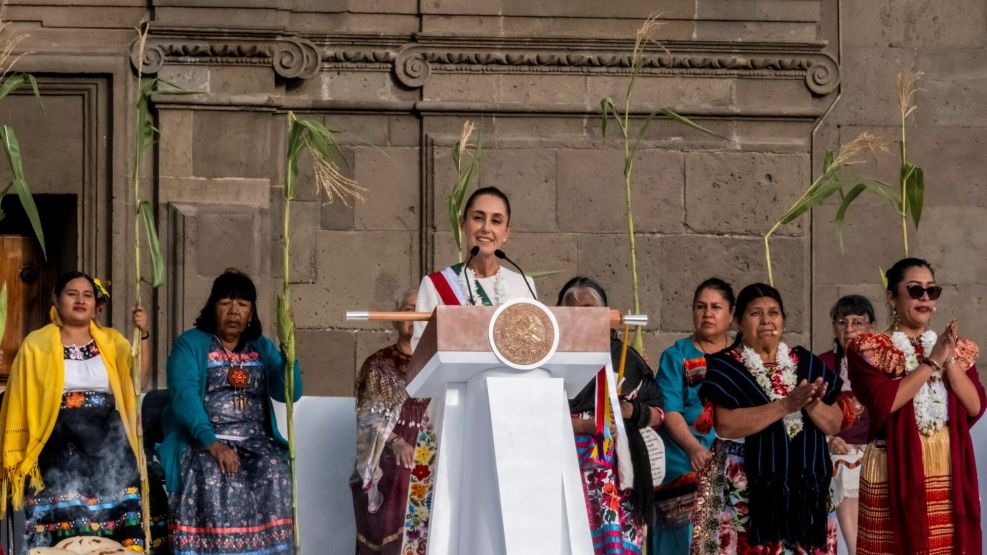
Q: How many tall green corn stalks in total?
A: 7